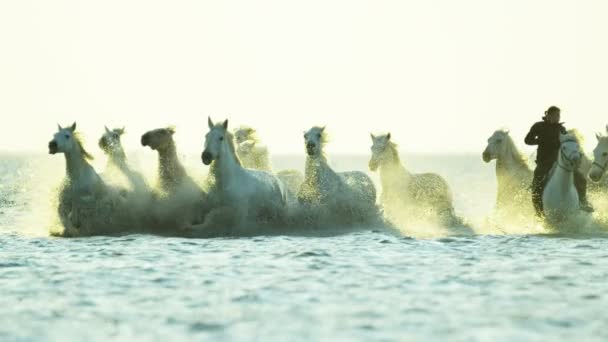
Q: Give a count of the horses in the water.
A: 10